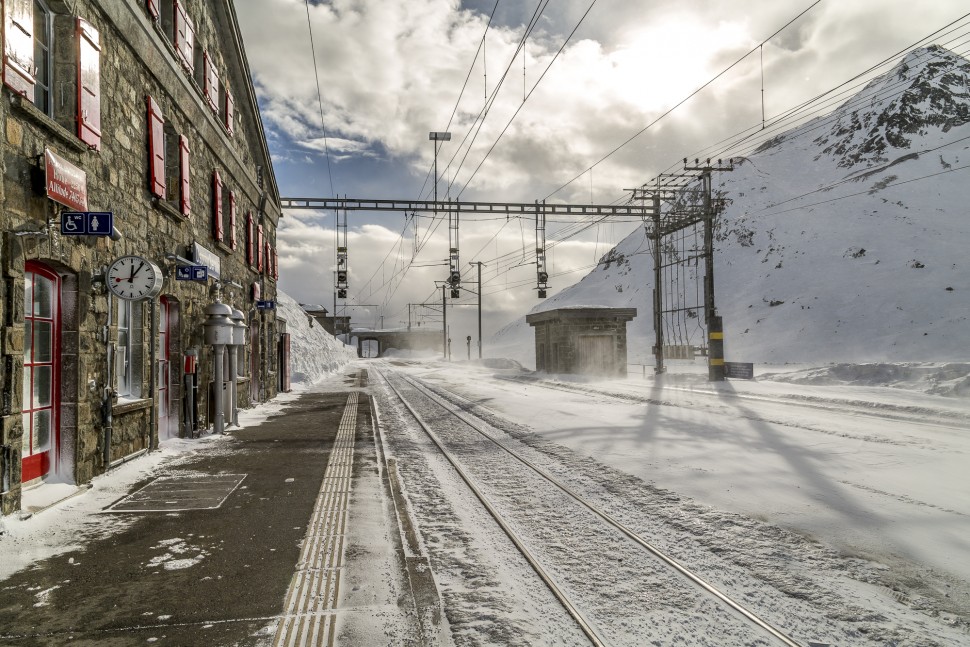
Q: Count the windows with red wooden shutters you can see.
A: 8